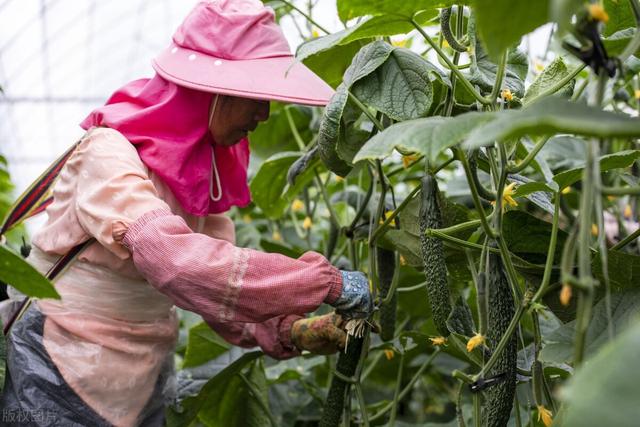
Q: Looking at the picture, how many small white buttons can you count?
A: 3